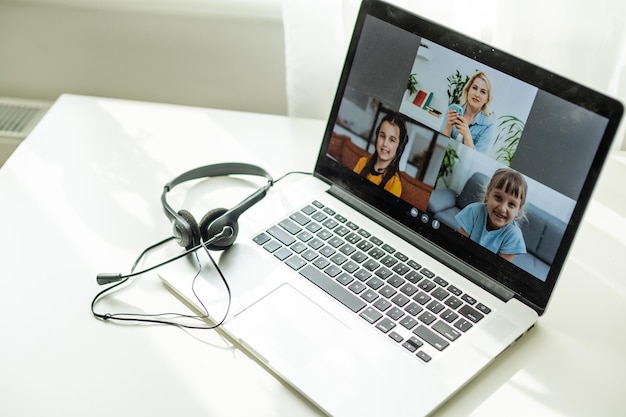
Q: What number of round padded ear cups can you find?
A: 2